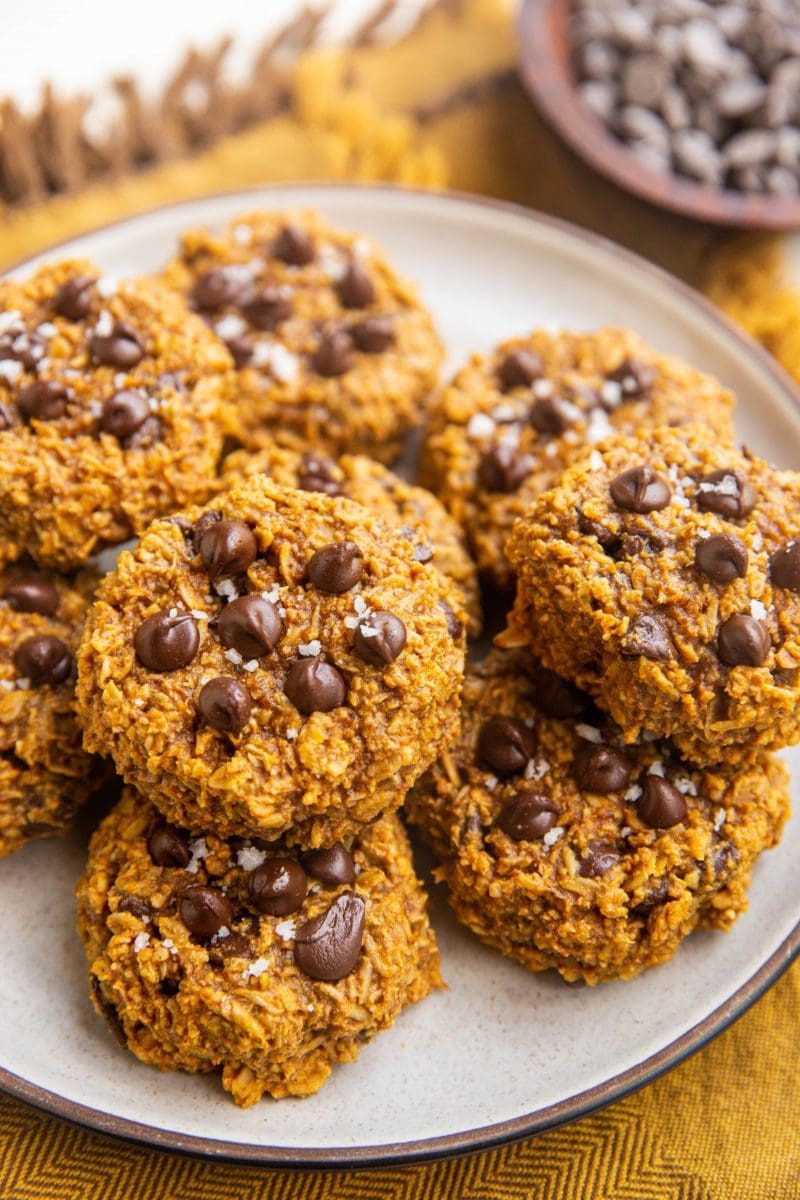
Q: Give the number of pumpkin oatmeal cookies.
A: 9